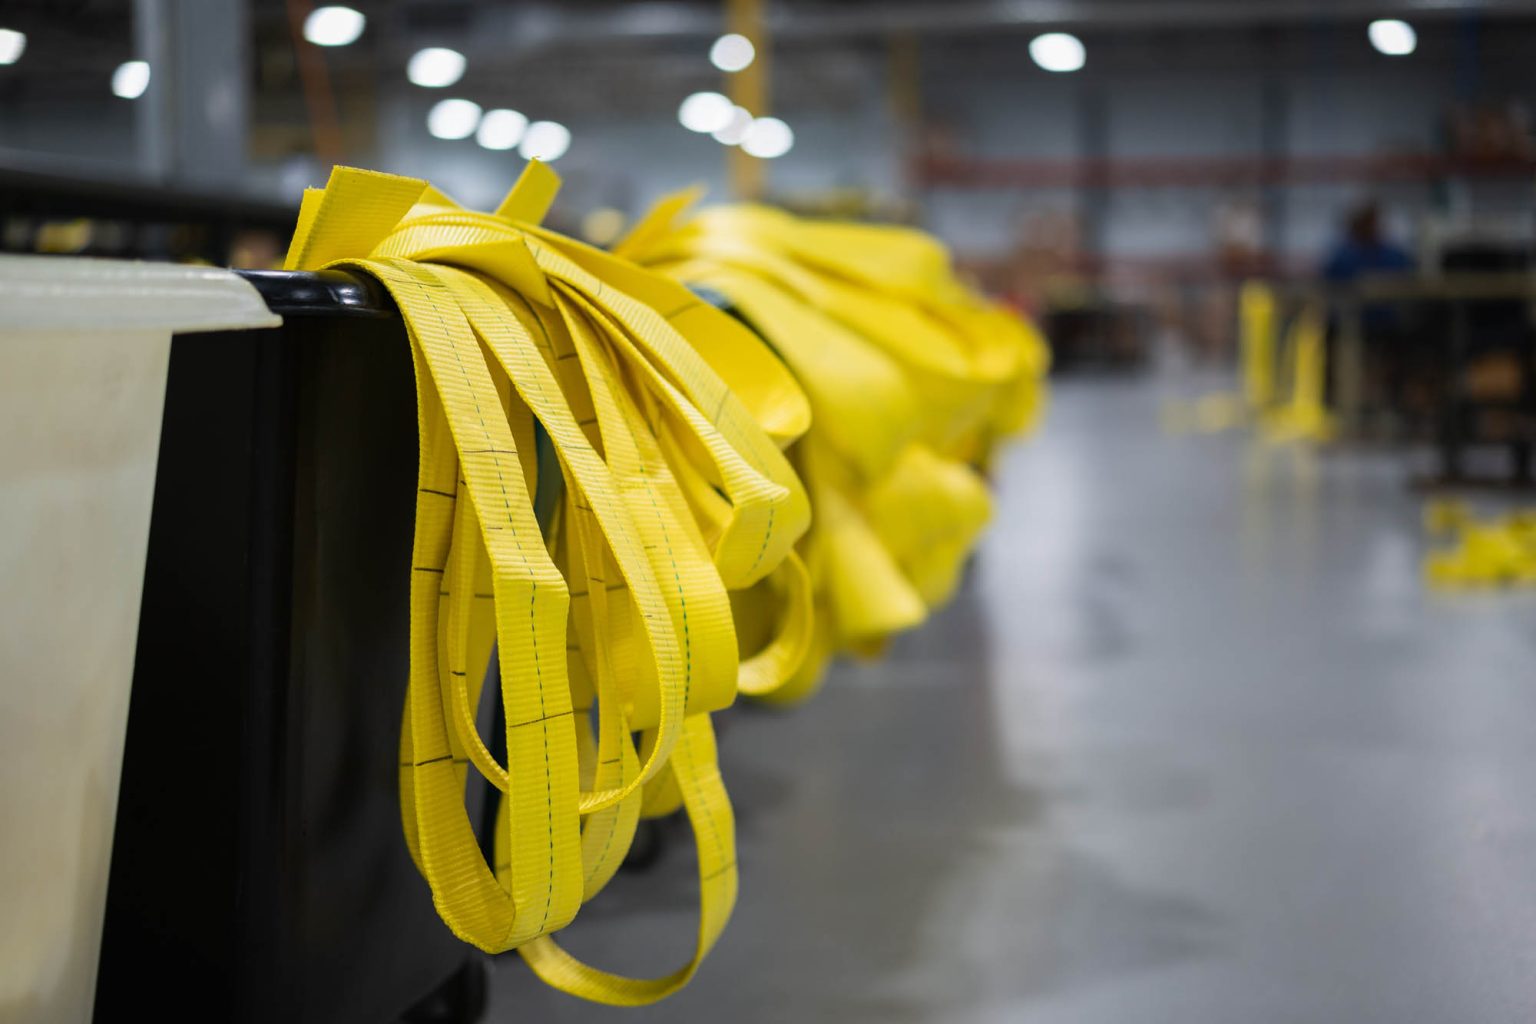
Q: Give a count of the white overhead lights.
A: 13